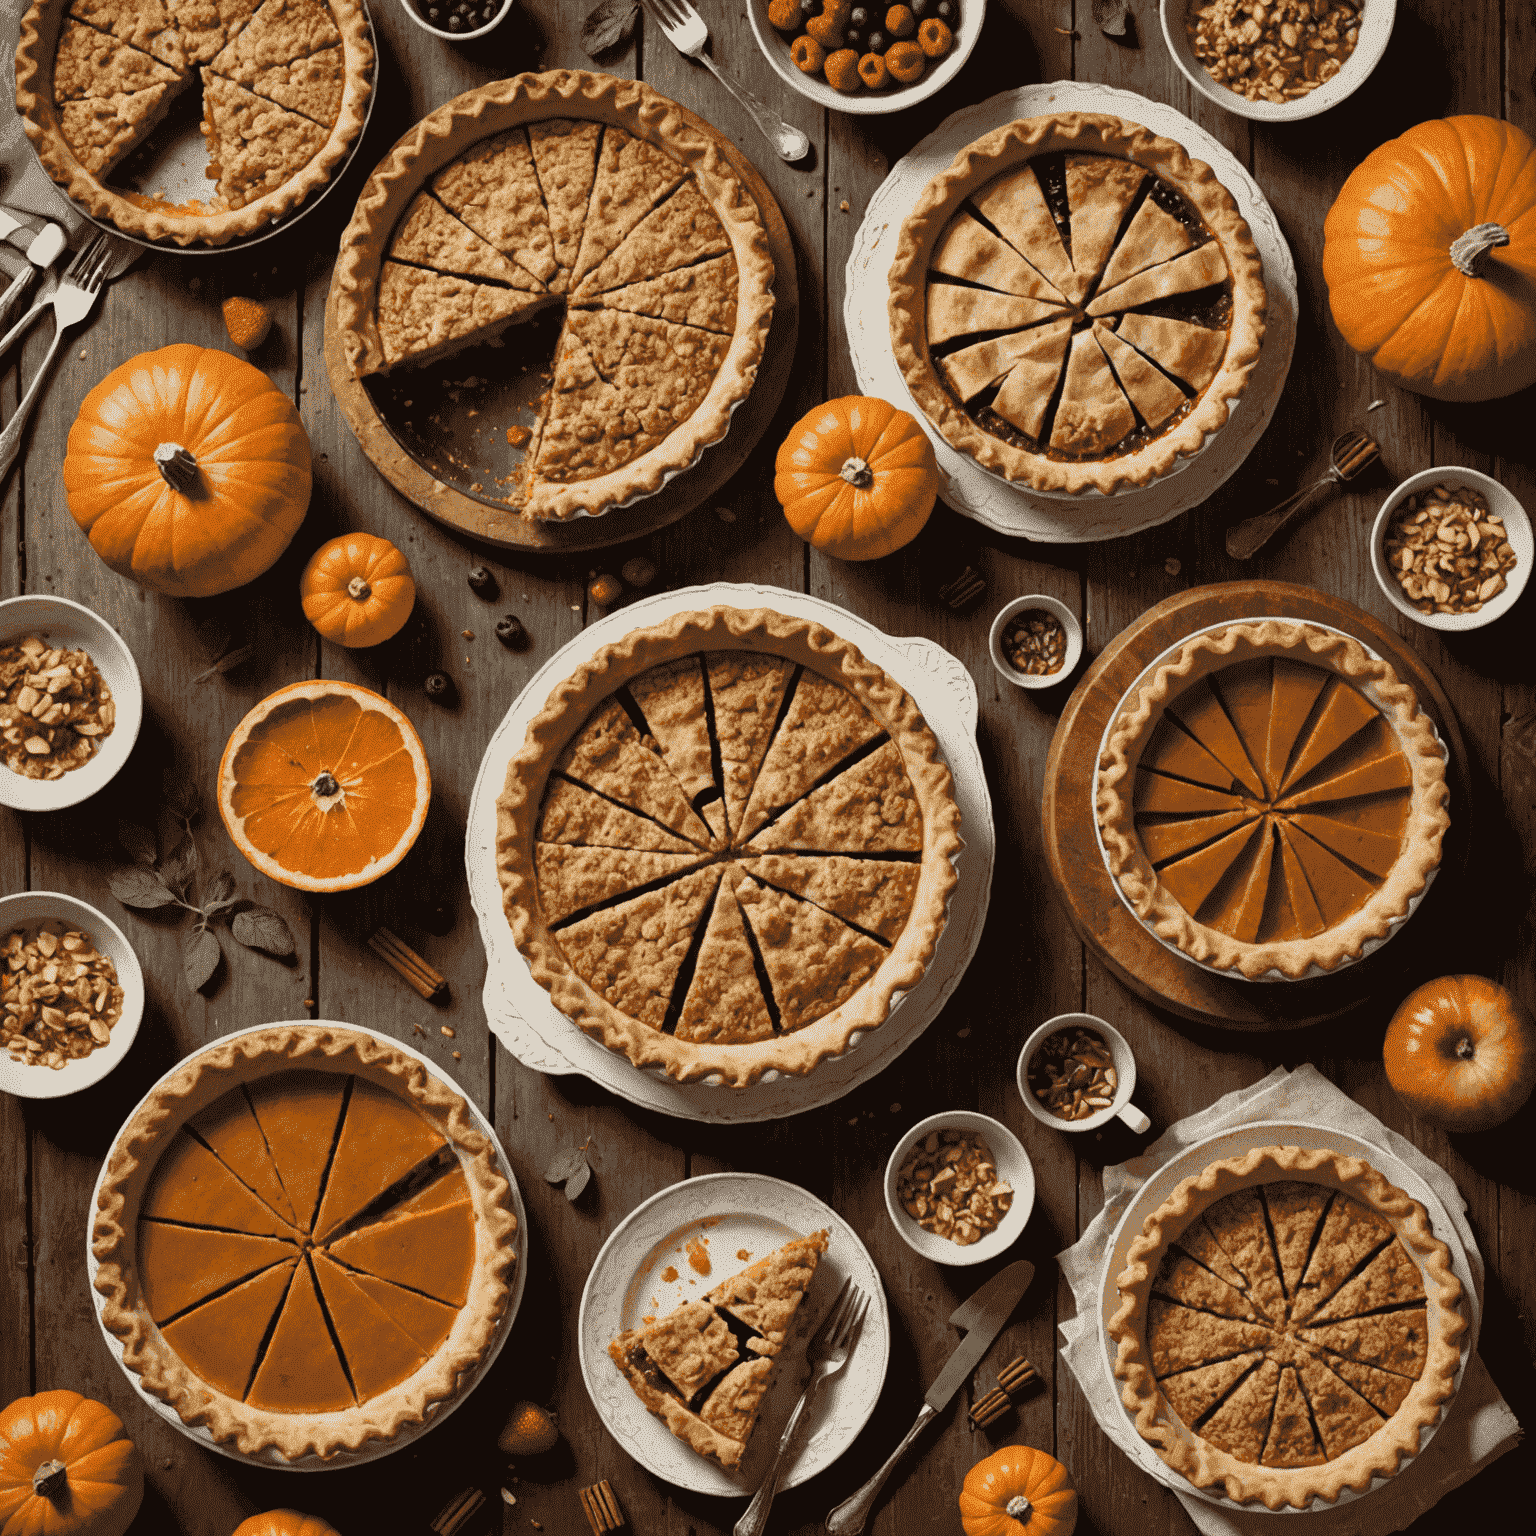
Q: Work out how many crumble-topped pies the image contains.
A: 4